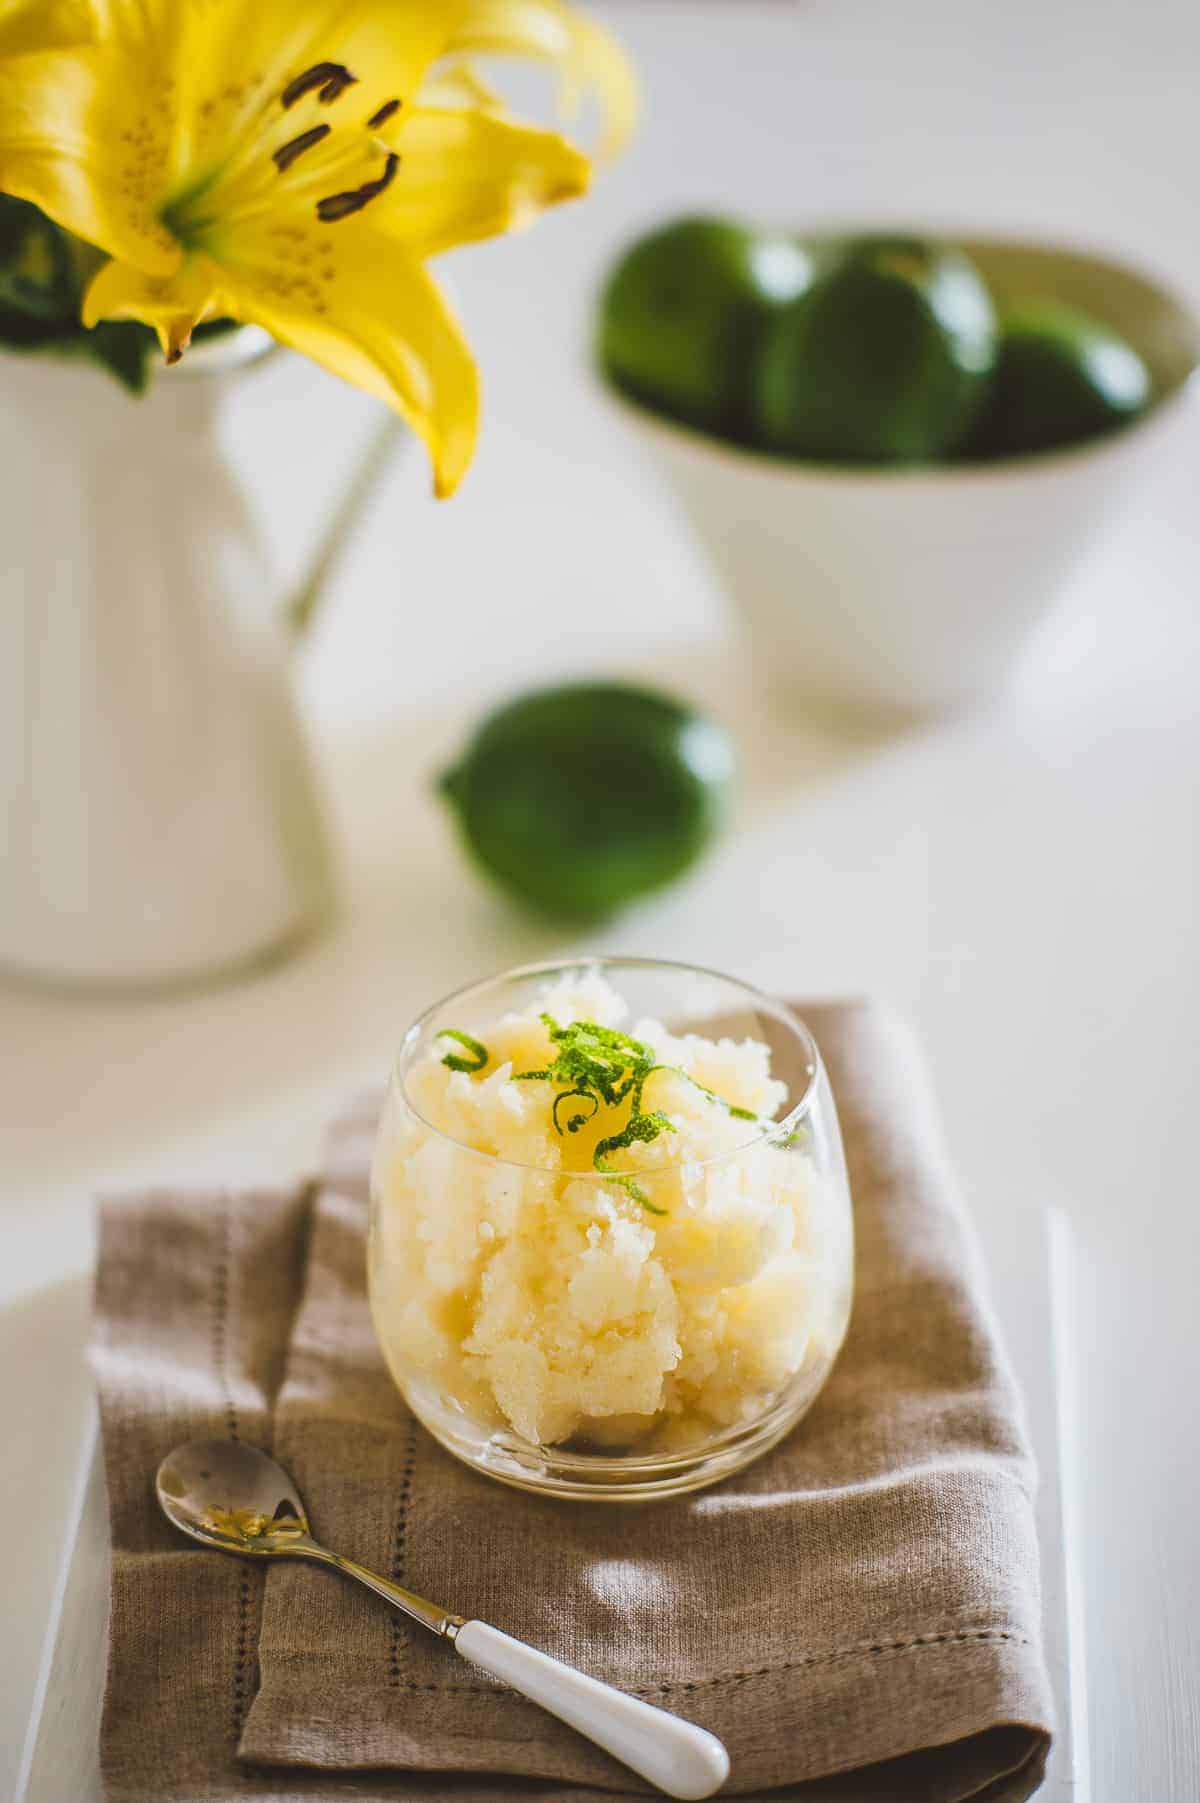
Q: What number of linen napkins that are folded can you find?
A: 1